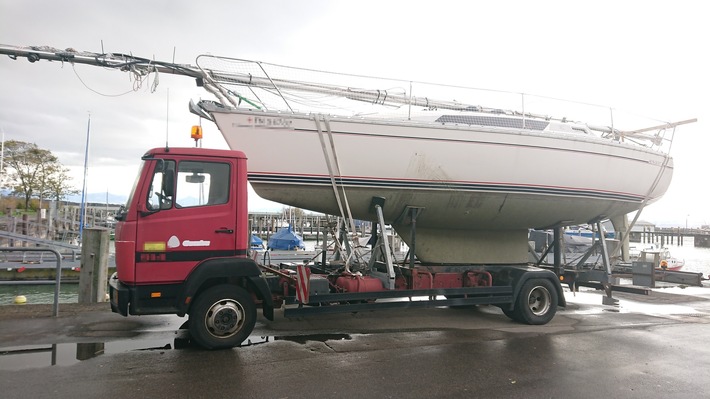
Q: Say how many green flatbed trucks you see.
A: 0